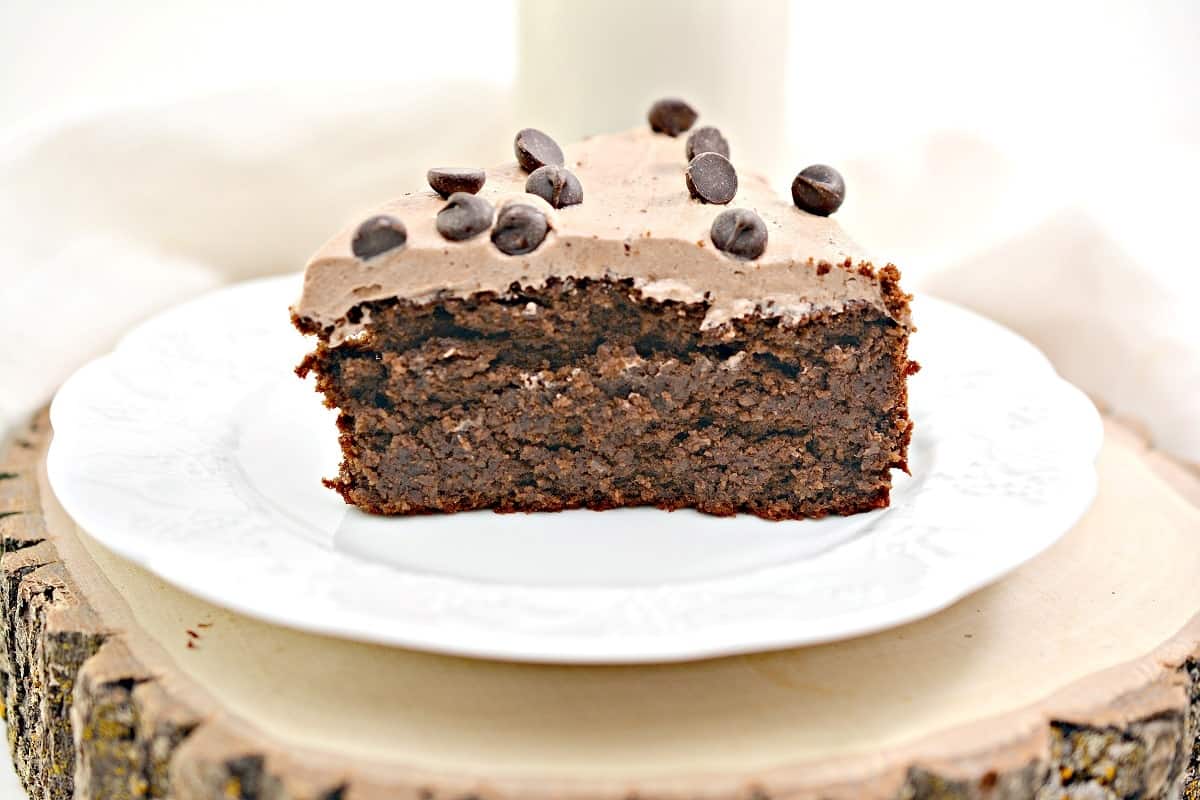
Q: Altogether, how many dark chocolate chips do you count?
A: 11